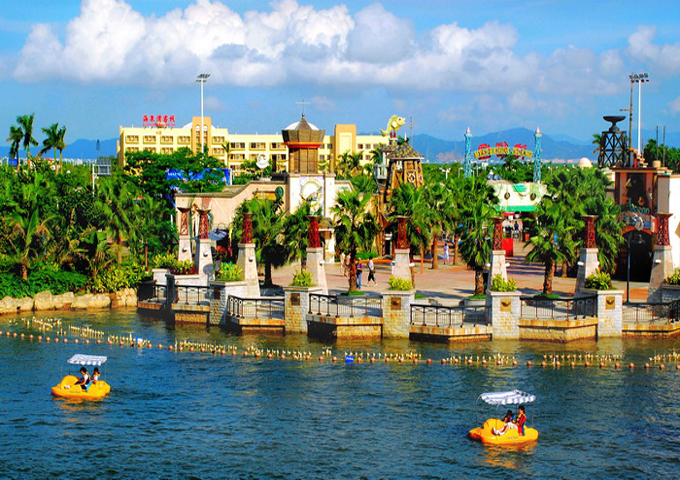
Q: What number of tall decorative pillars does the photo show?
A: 8